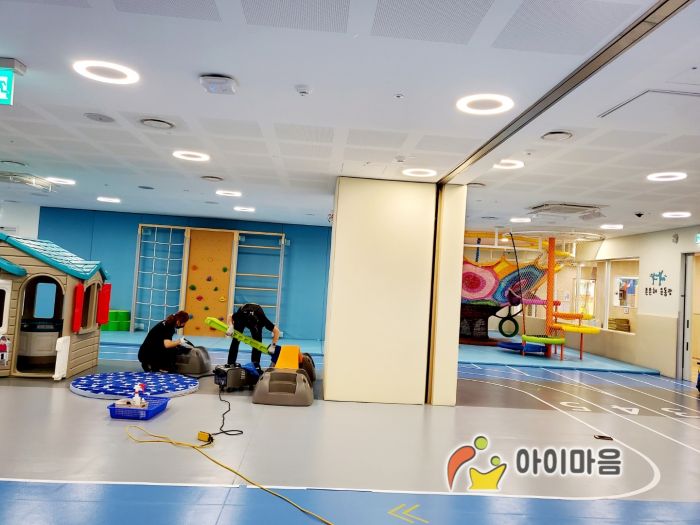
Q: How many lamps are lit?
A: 13